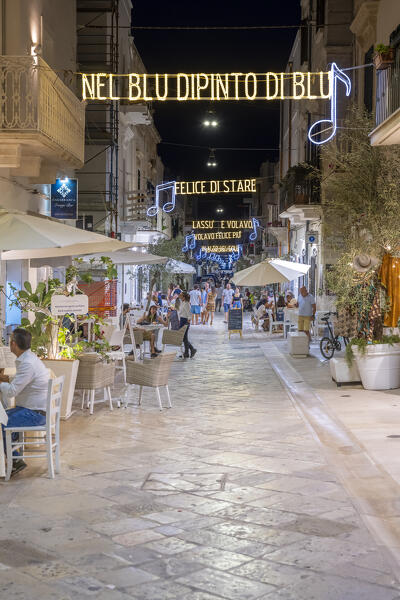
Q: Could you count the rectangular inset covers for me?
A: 1